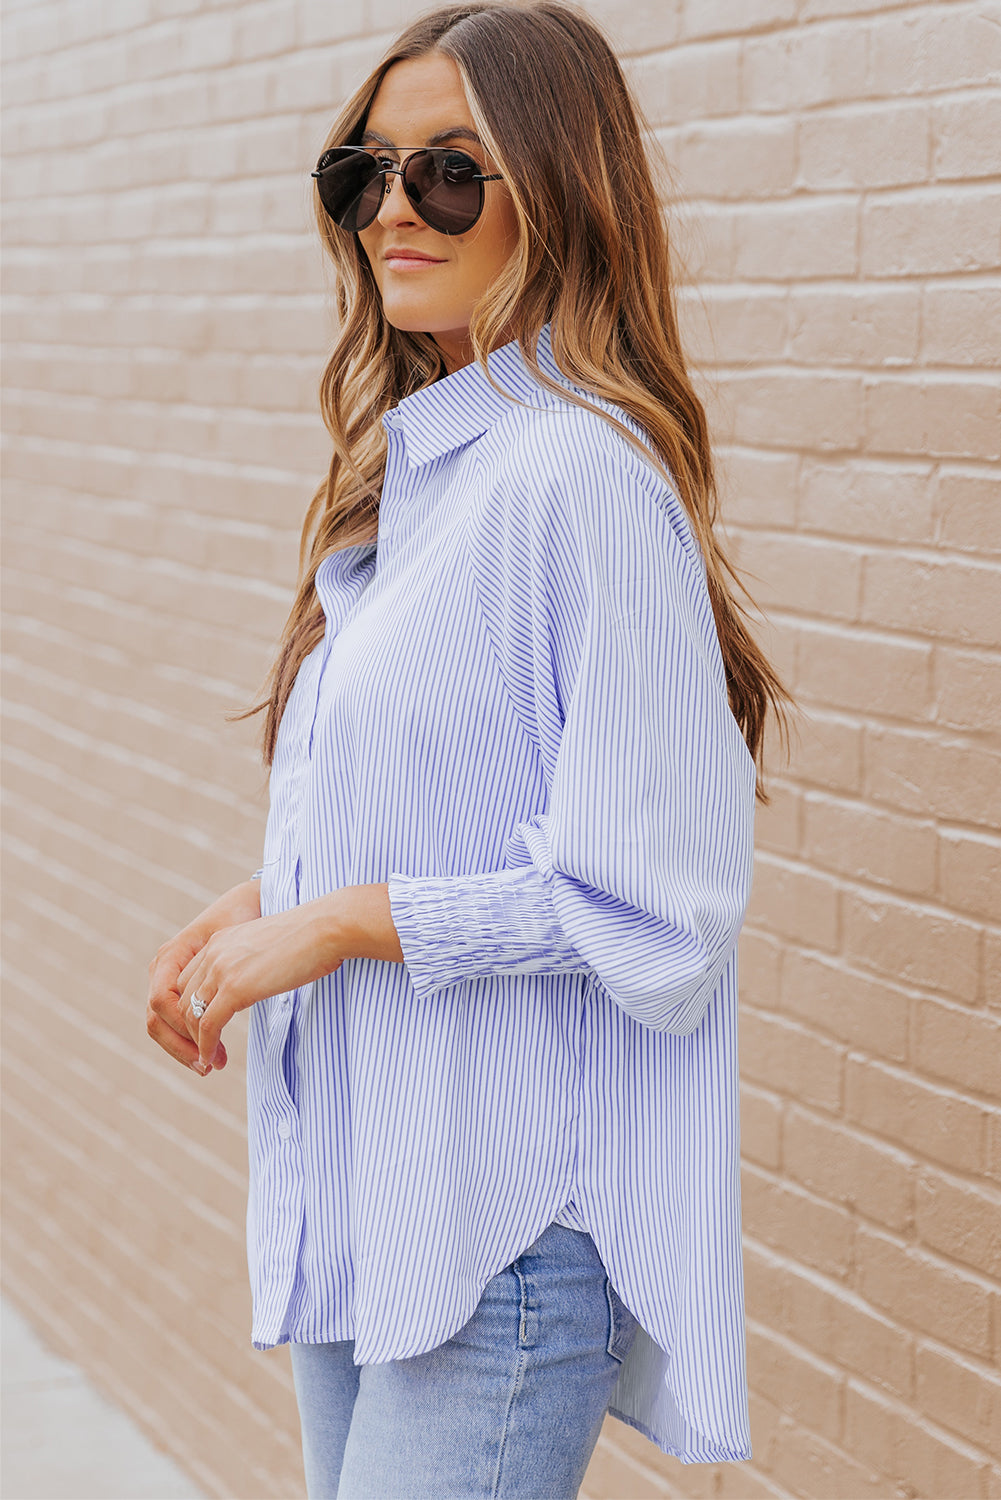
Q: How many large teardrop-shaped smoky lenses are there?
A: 2